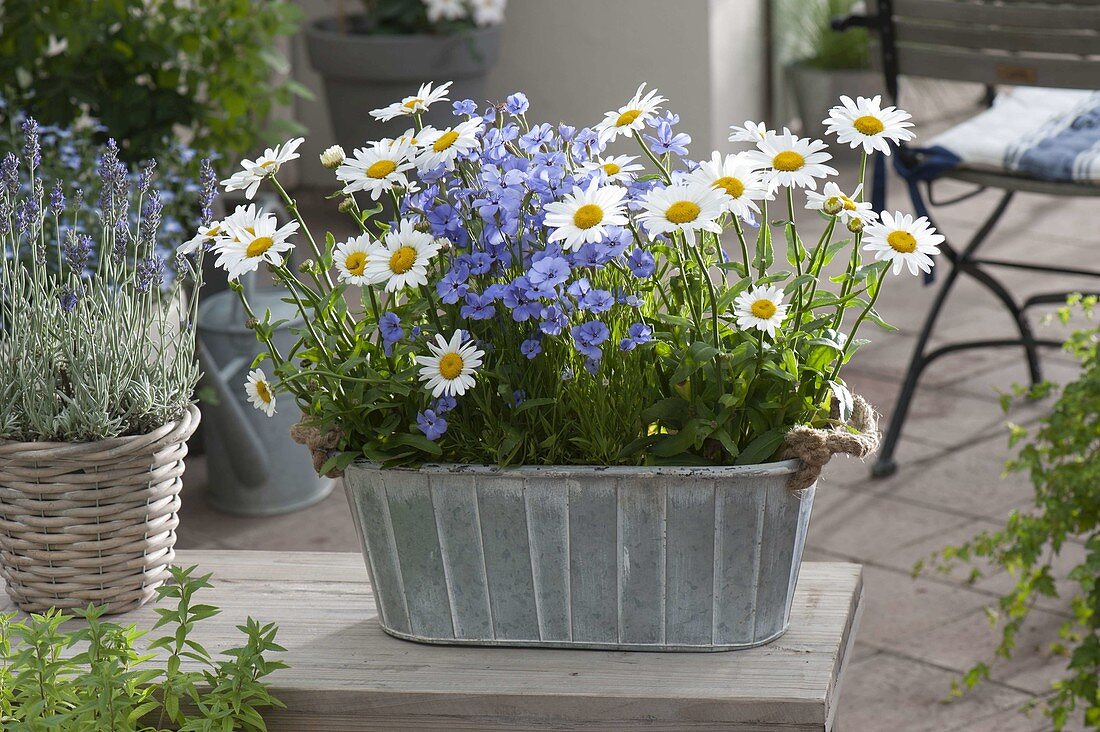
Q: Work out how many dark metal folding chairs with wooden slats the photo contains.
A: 1